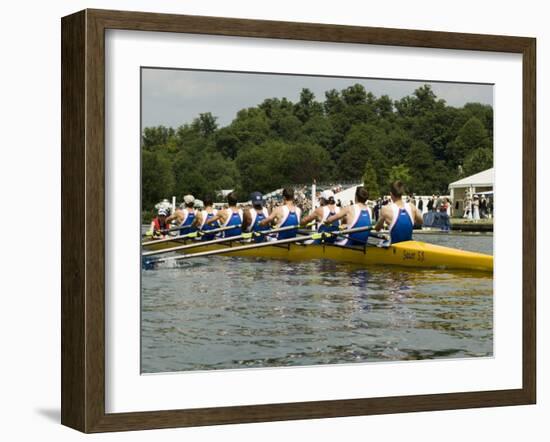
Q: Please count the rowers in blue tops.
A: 8